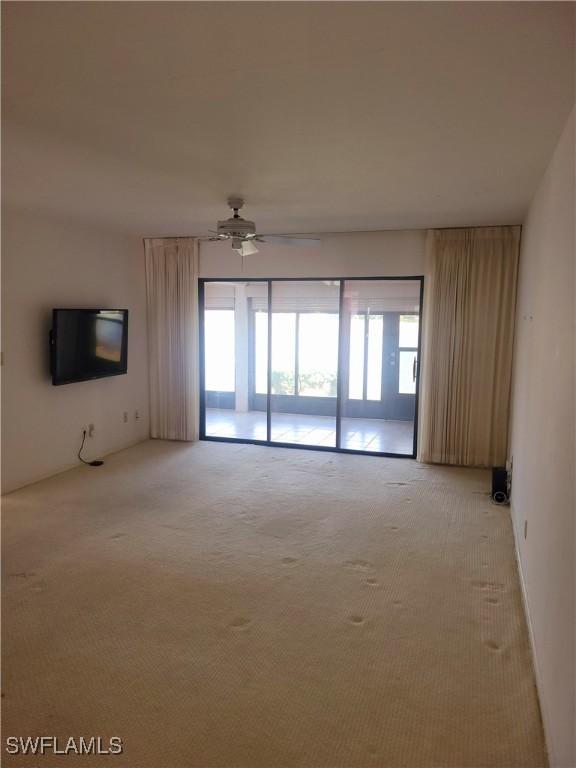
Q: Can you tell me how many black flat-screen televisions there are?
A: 1